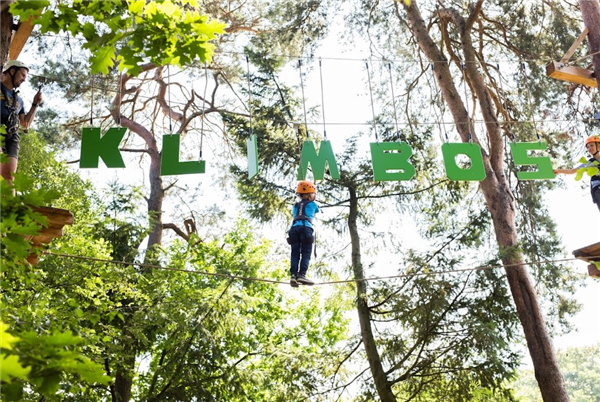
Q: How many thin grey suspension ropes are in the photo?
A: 13